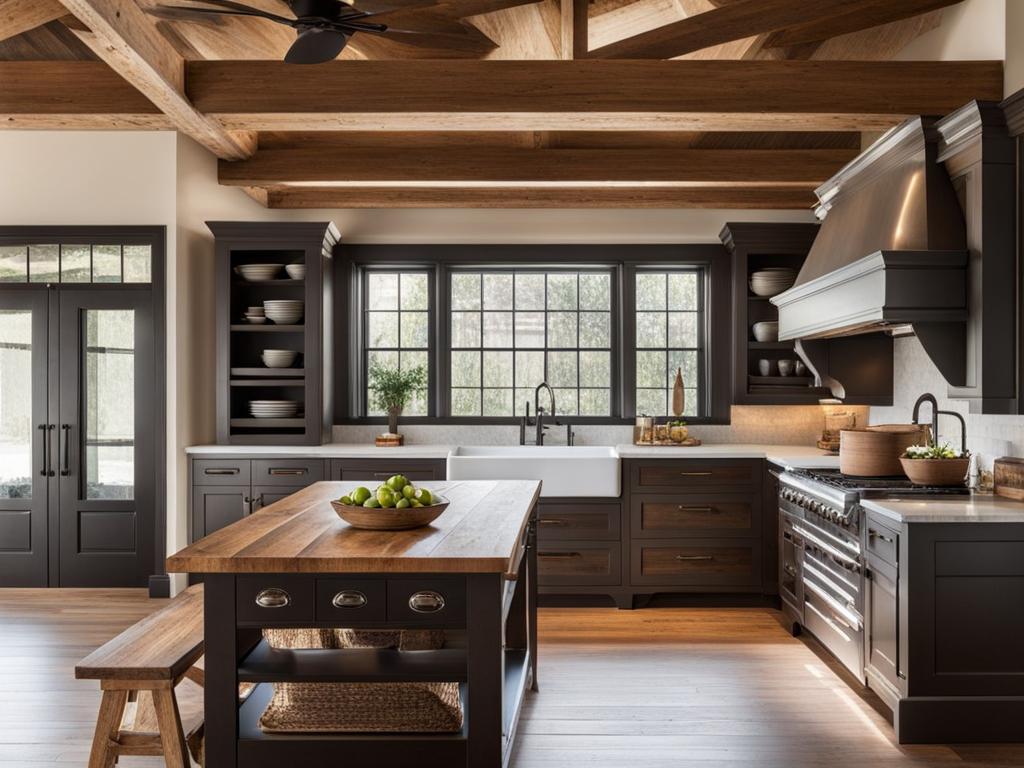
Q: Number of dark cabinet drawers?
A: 12